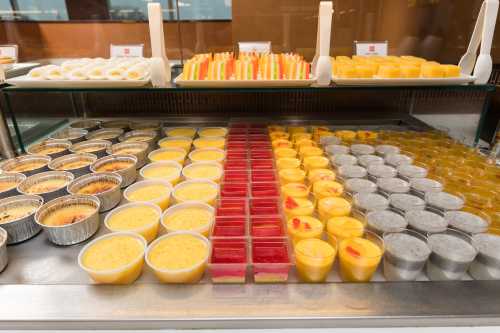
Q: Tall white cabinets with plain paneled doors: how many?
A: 0